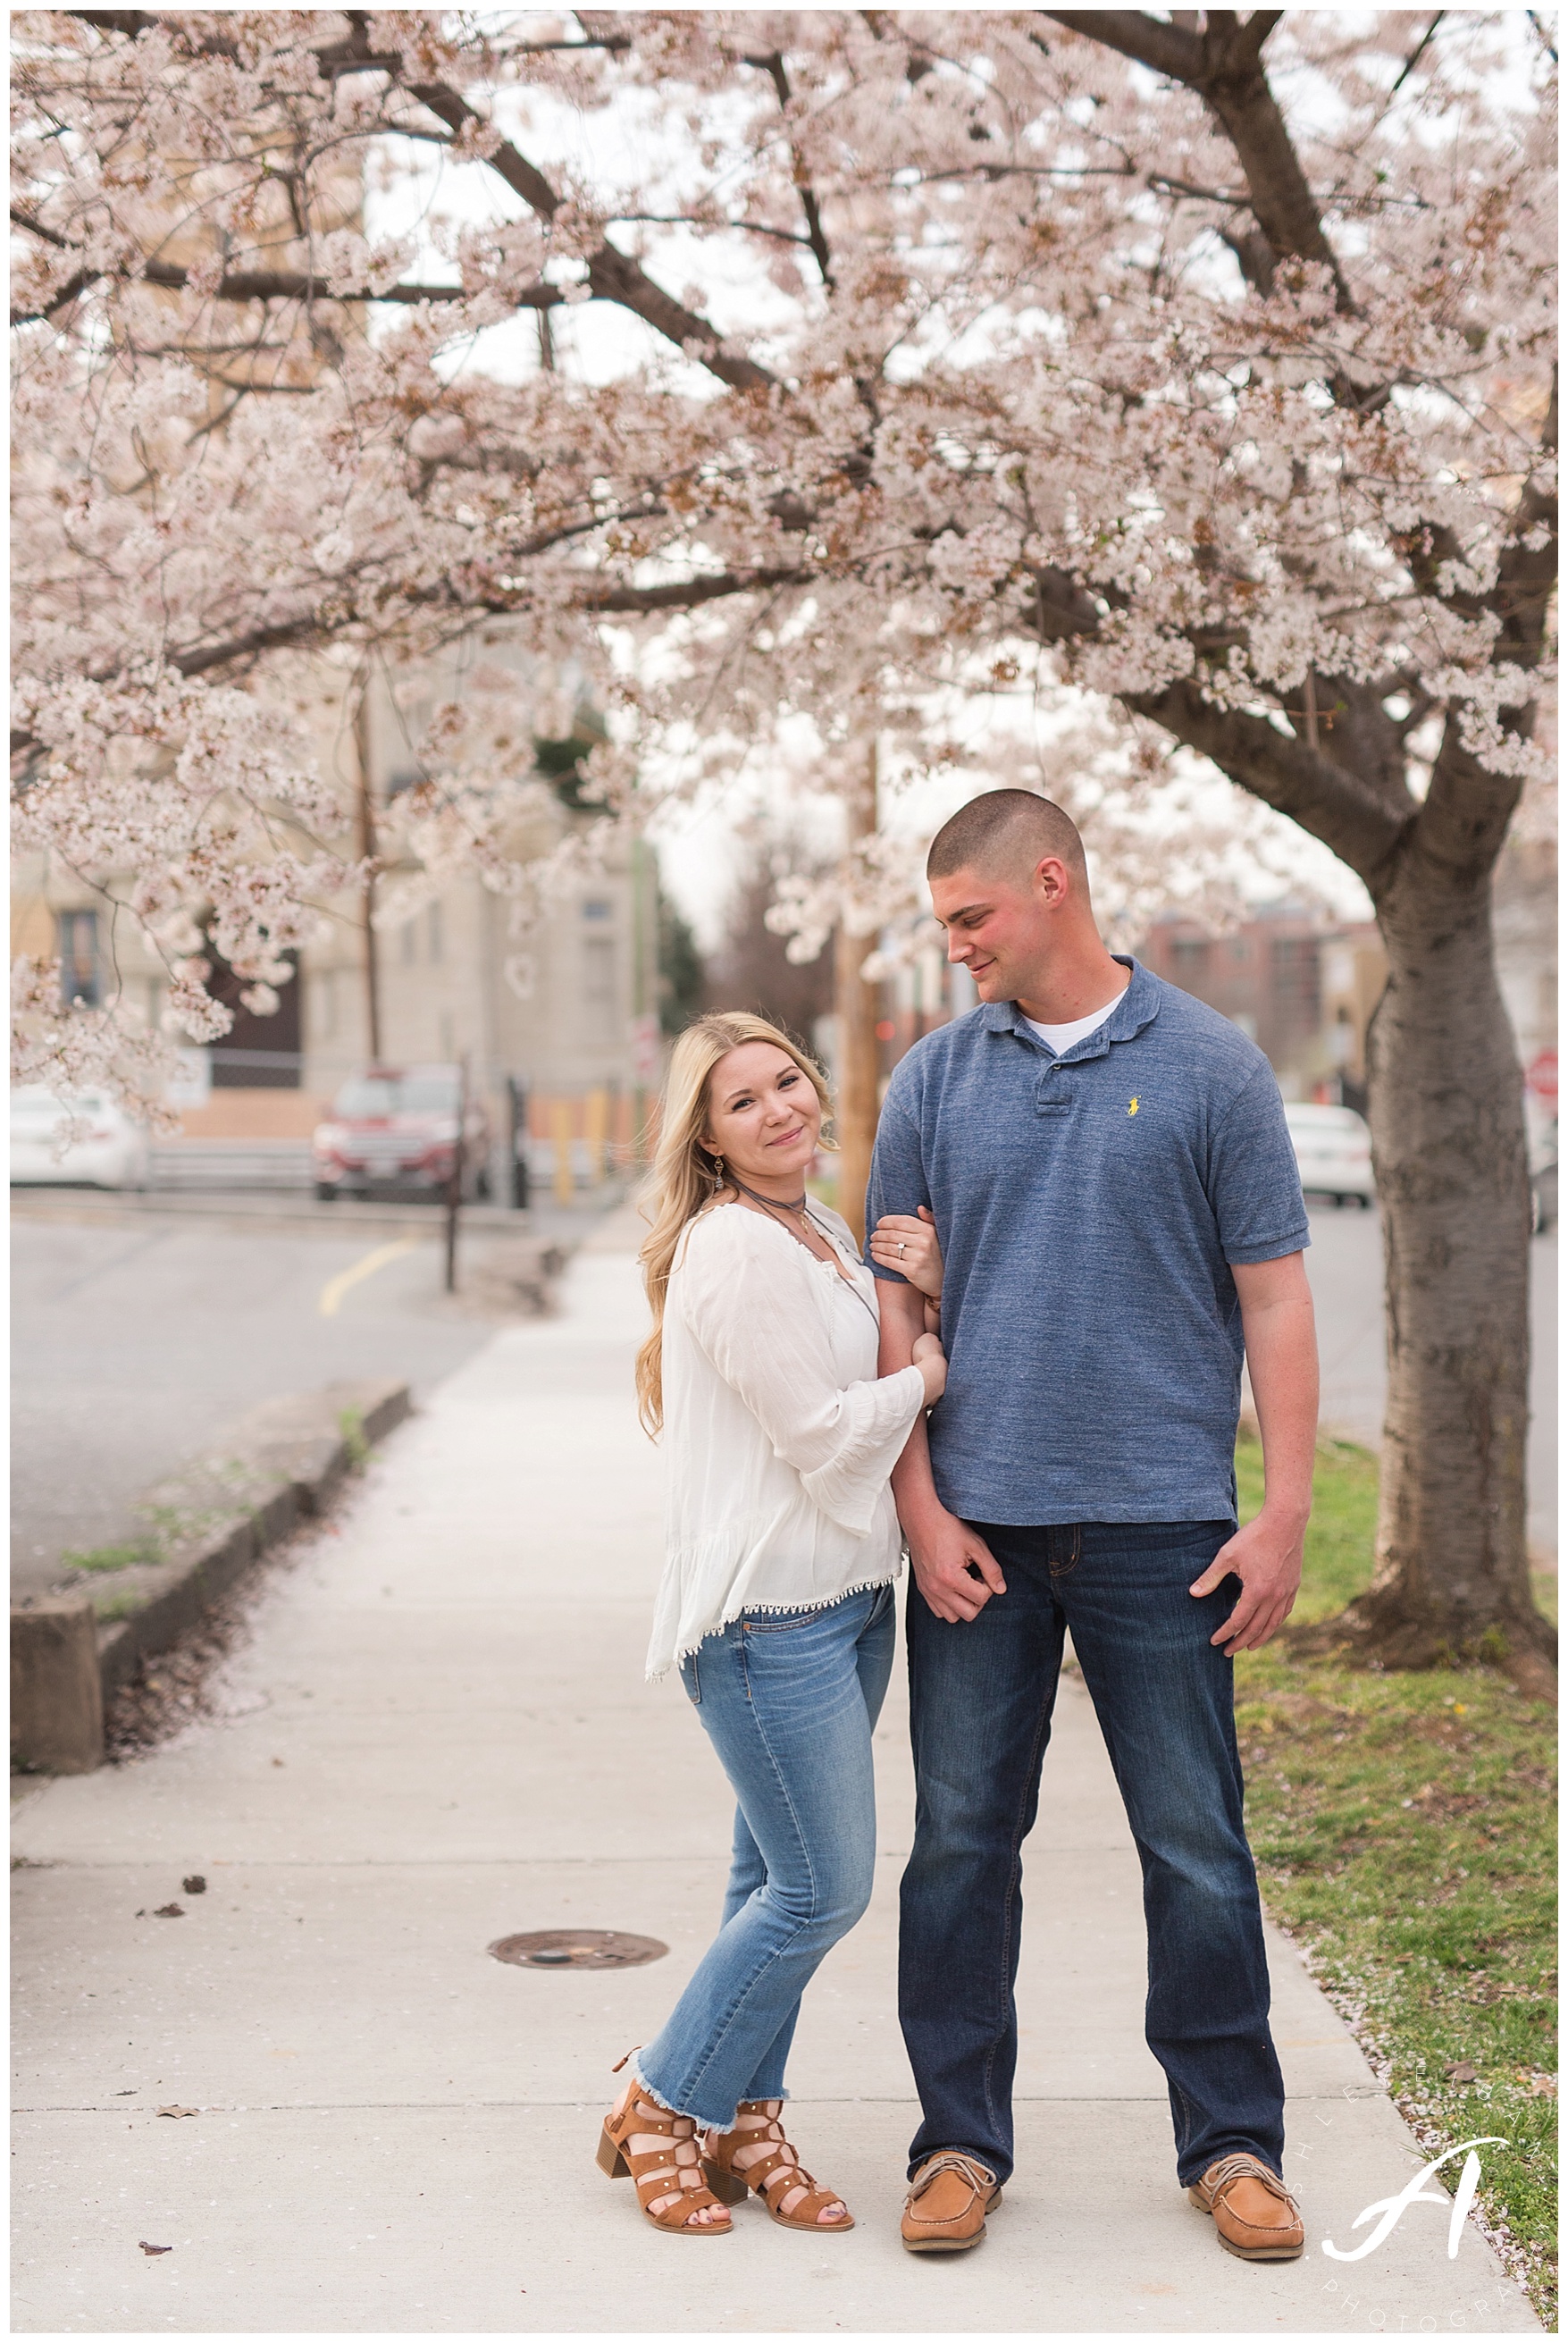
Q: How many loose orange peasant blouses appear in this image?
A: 0